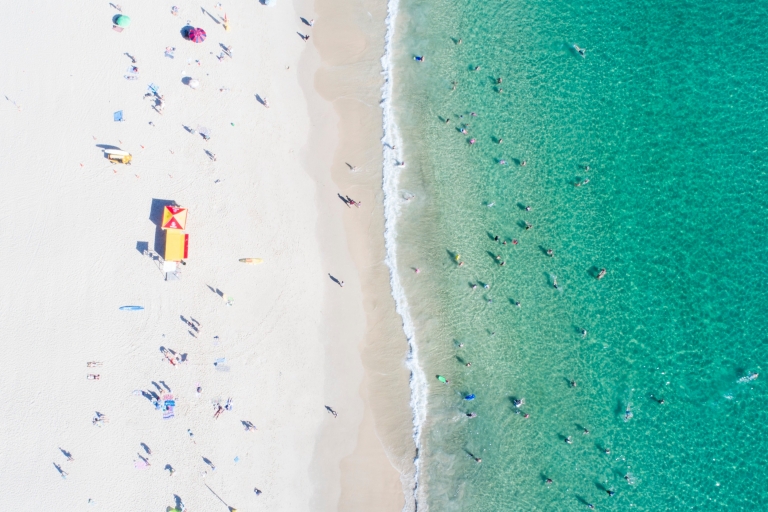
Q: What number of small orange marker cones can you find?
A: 8